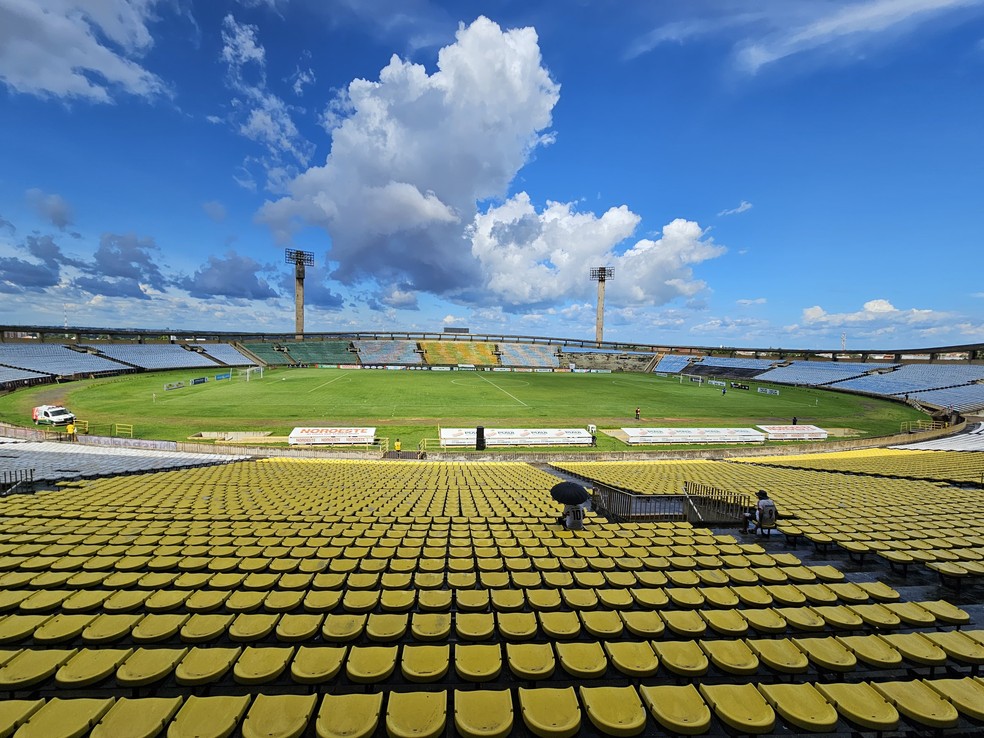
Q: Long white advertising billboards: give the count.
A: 4